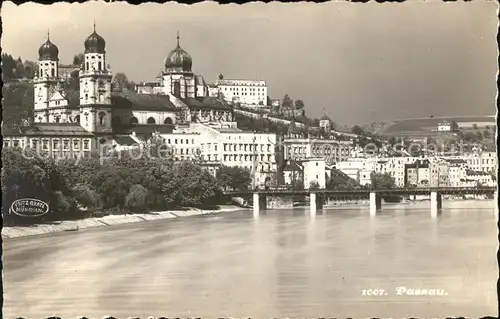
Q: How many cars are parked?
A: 0